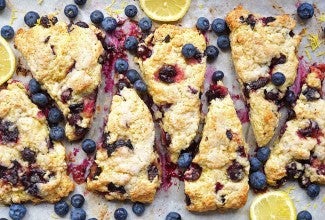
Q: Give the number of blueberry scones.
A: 7